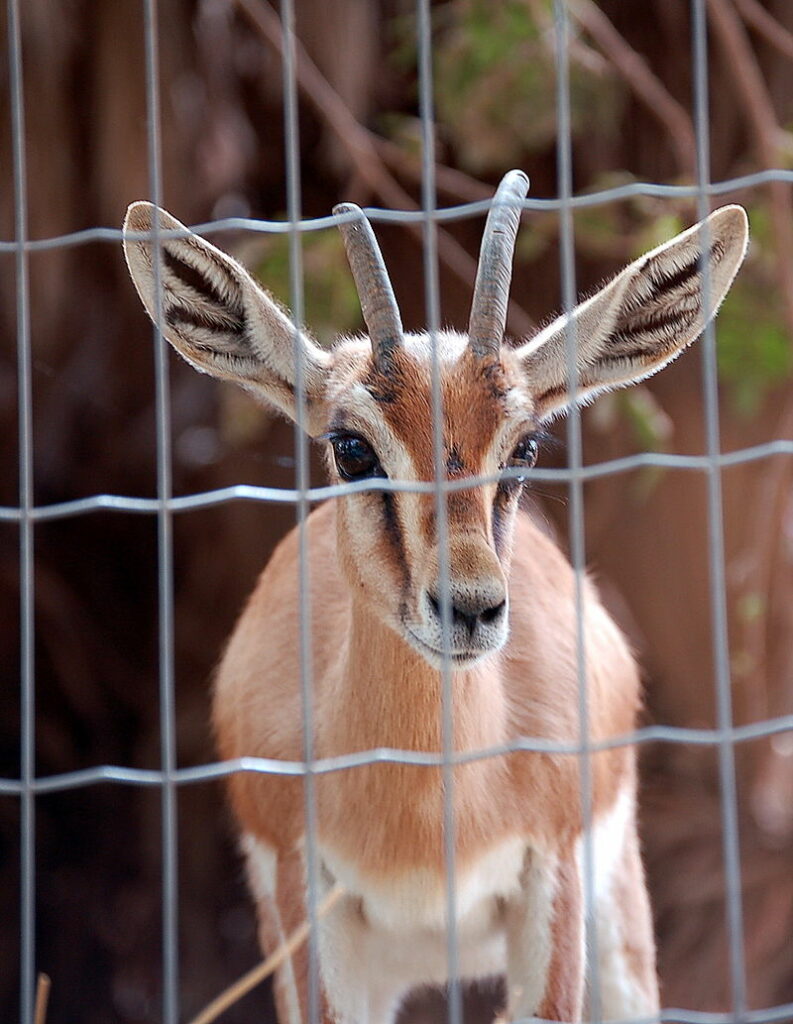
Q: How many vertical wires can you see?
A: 6